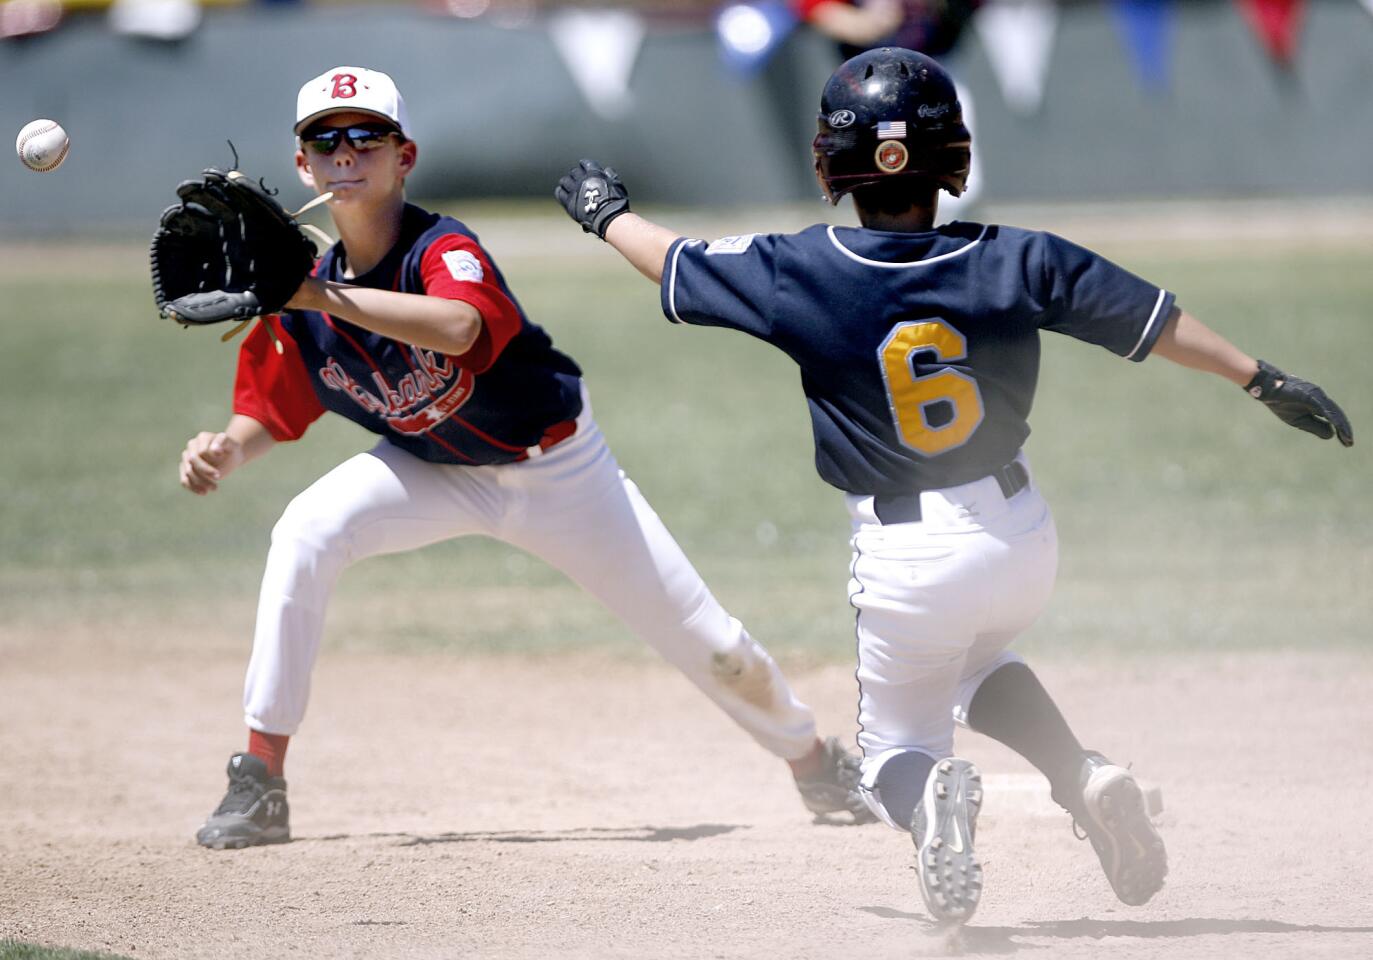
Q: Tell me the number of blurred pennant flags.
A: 5